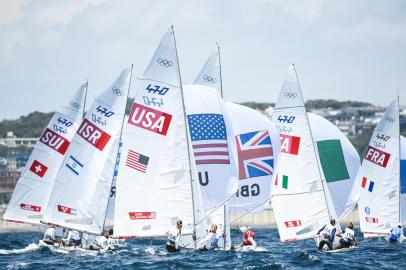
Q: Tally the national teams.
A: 6